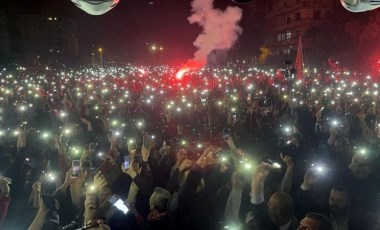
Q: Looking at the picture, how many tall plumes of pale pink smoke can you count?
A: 1